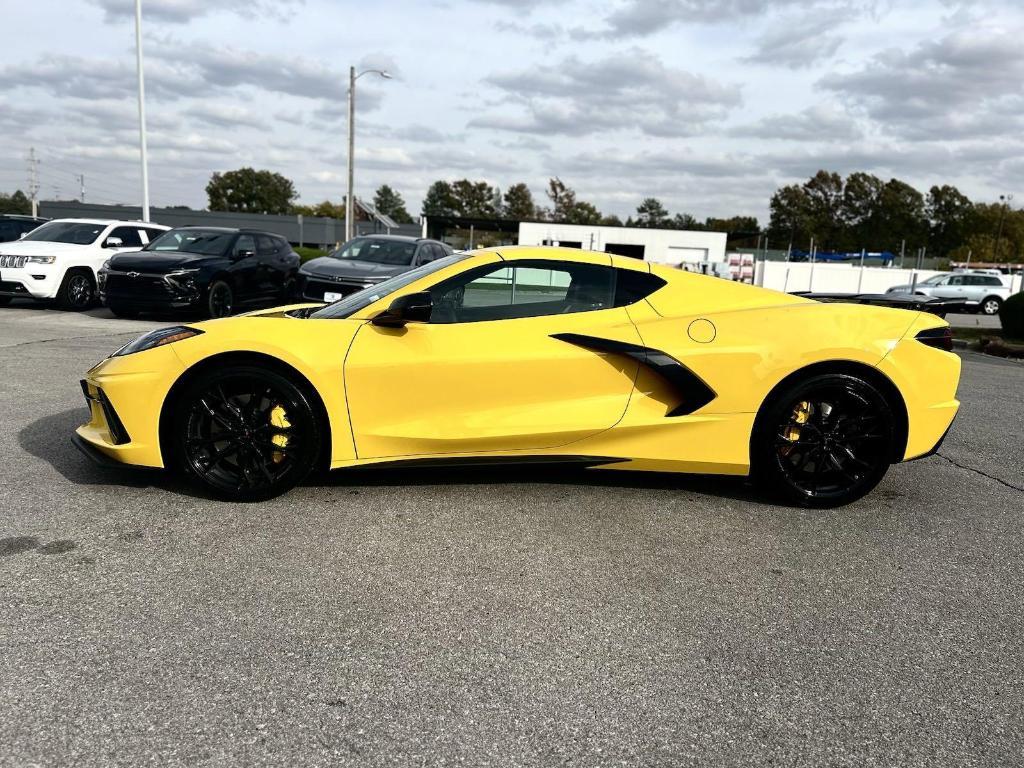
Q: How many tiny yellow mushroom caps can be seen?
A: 0